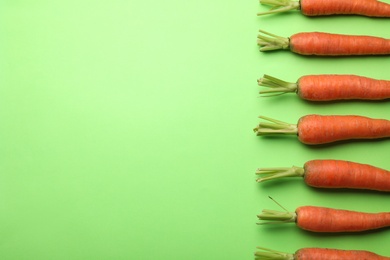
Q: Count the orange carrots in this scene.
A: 7